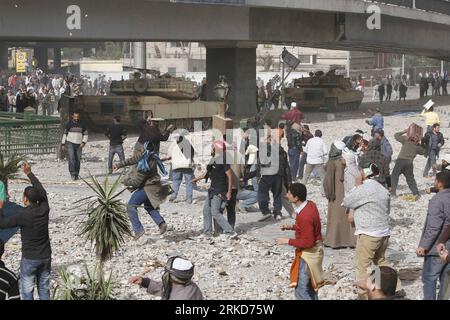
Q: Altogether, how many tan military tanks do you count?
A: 2